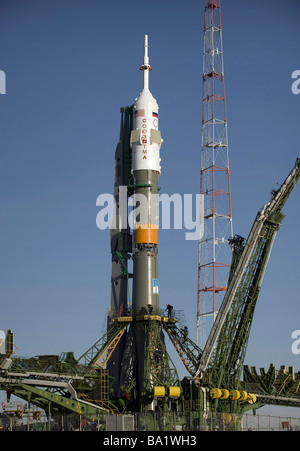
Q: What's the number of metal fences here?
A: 1